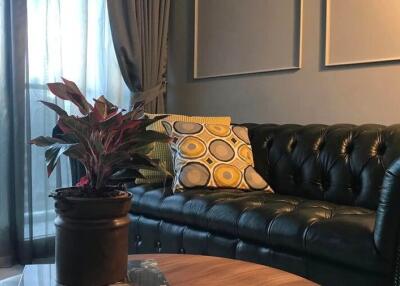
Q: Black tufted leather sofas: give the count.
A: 1